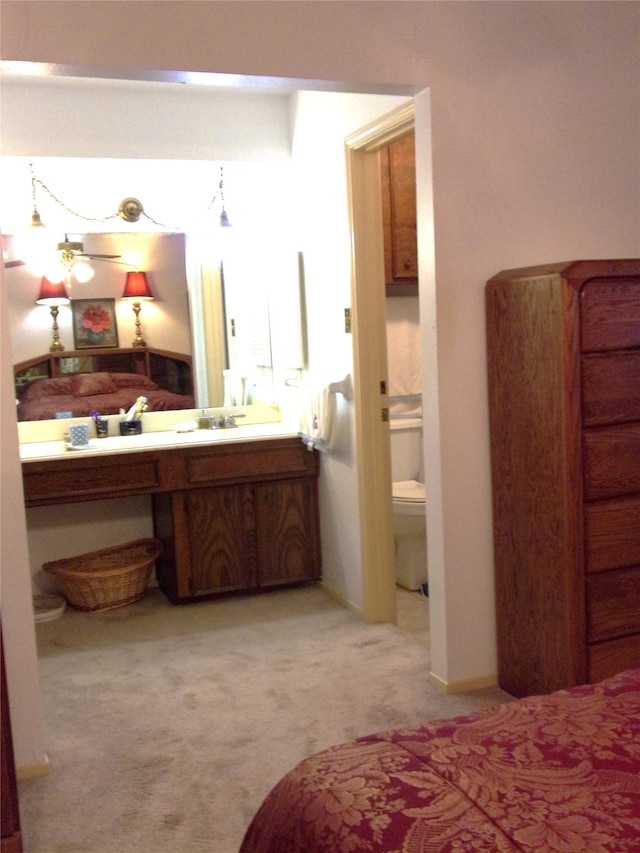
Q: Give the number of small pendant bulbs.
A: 2